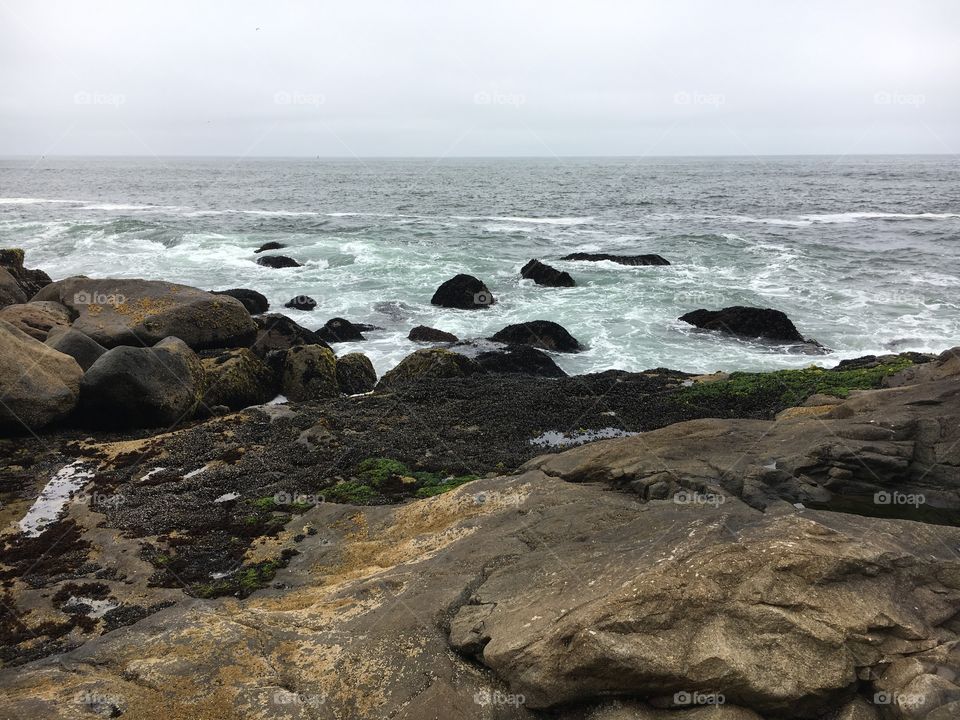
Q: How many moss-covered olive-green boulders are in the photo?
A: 4